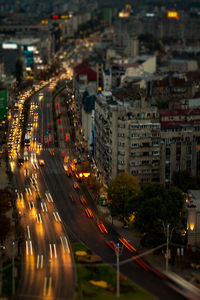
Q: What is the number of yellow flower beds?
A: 2